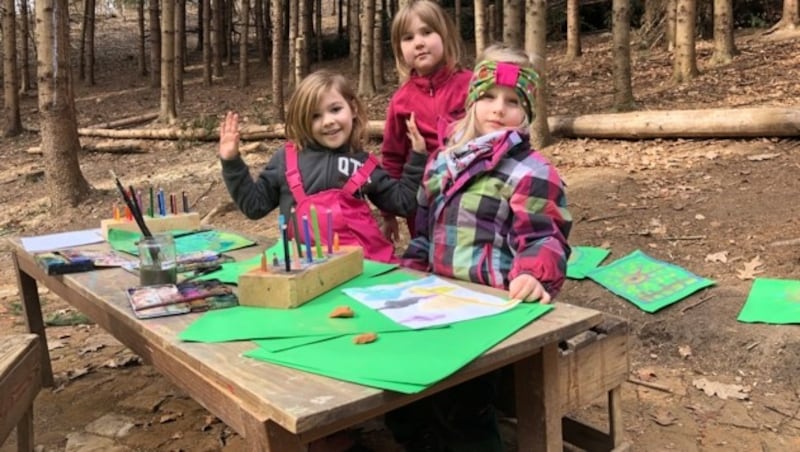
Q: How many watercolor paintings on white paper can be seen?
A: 1